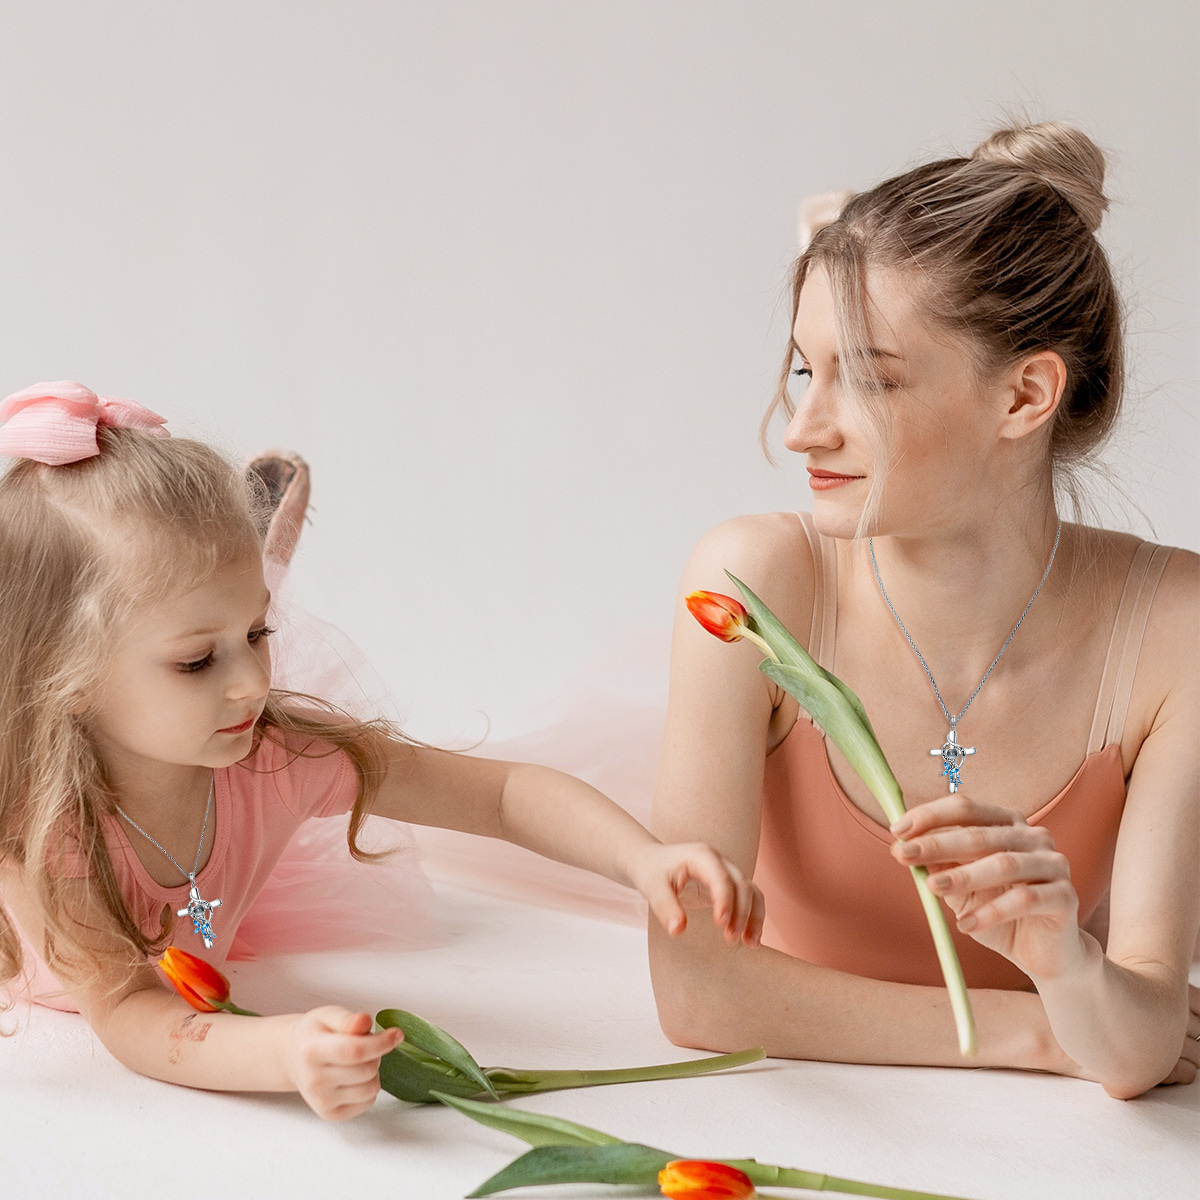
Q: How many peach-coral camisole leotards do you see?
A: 1